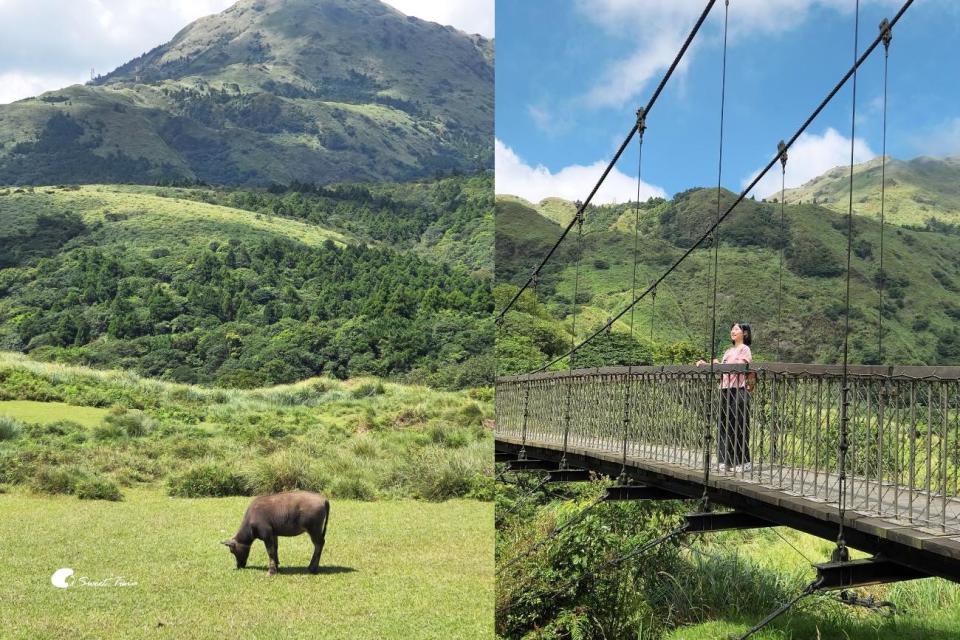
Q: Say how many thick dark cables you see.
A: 2